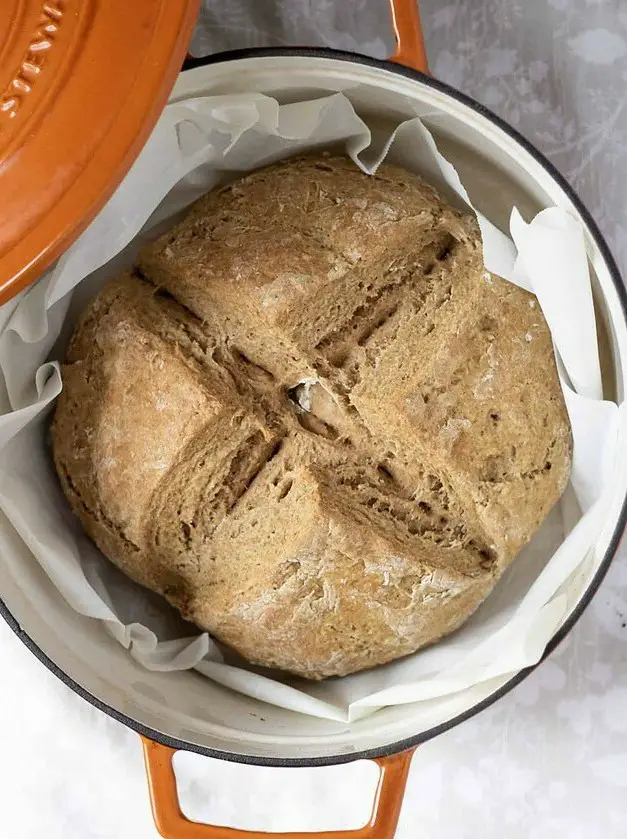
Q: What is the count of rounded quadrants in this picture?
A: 4